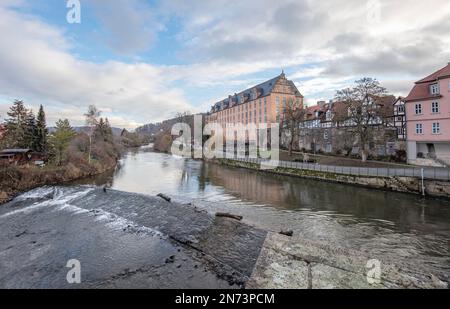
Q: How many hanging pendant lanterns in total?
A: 0